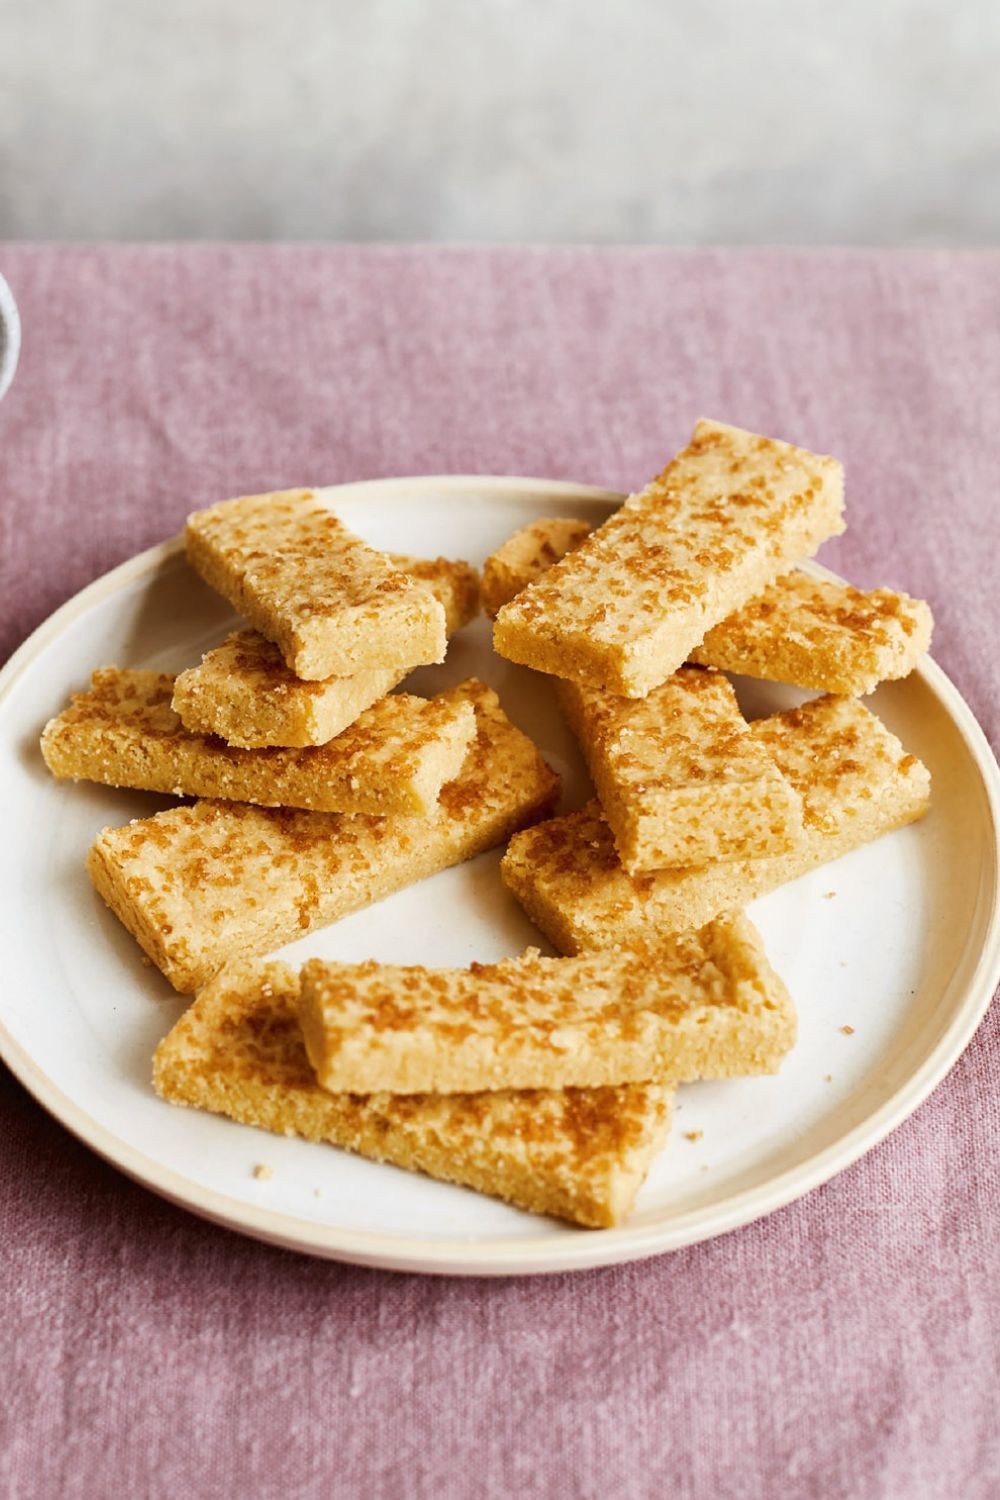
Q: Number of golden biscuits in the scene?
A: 10